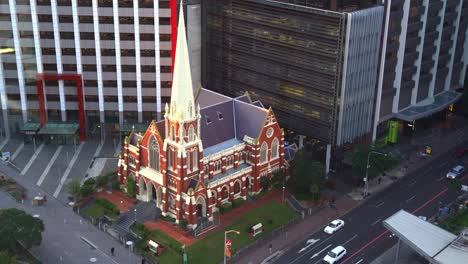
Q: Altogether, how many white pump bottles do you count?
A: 0